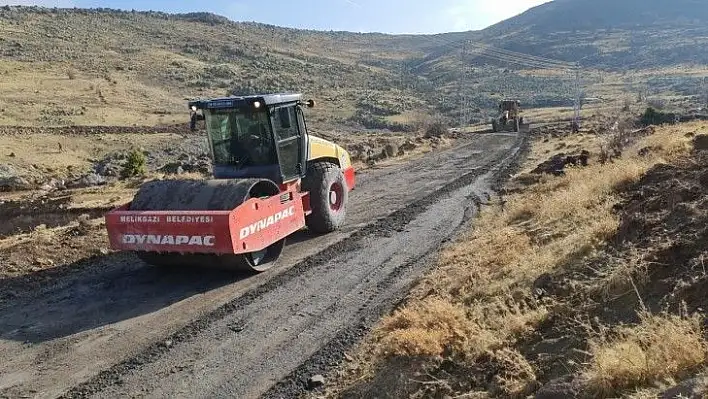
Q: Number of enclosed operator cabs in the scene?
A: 2